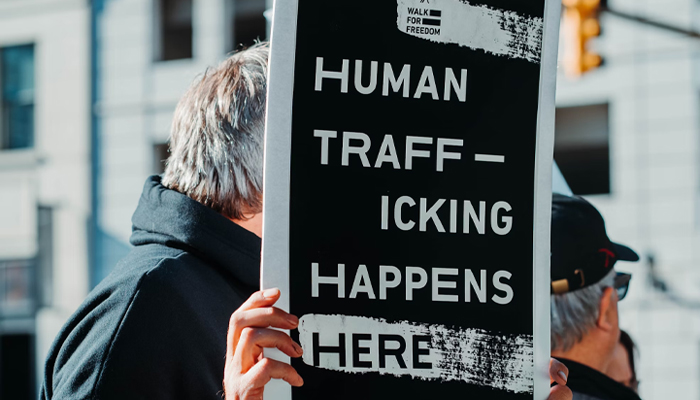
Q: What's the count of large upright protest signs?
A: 1